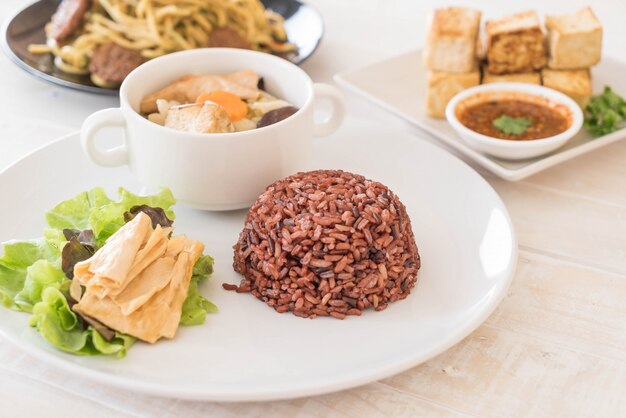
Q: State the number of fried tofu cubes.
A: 6